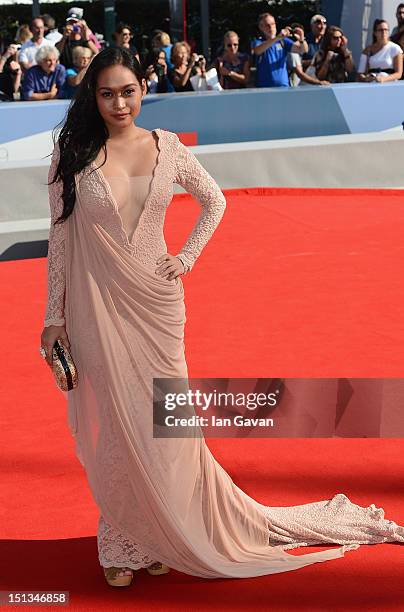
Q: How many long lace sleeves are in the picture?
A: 2